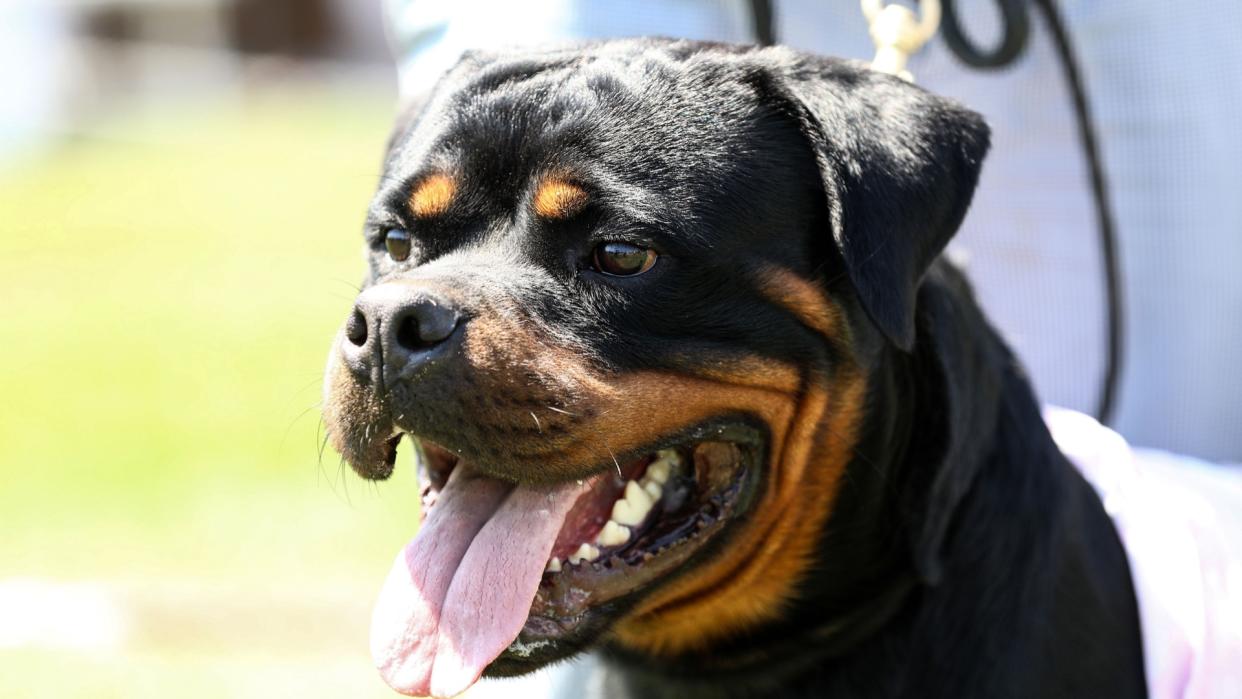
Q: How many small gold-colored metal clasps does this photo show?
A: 1